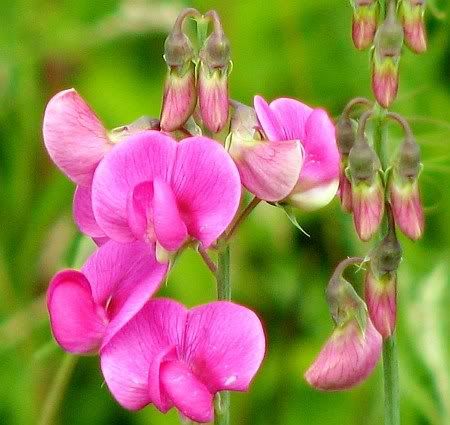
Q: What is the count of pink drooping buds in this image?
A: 10